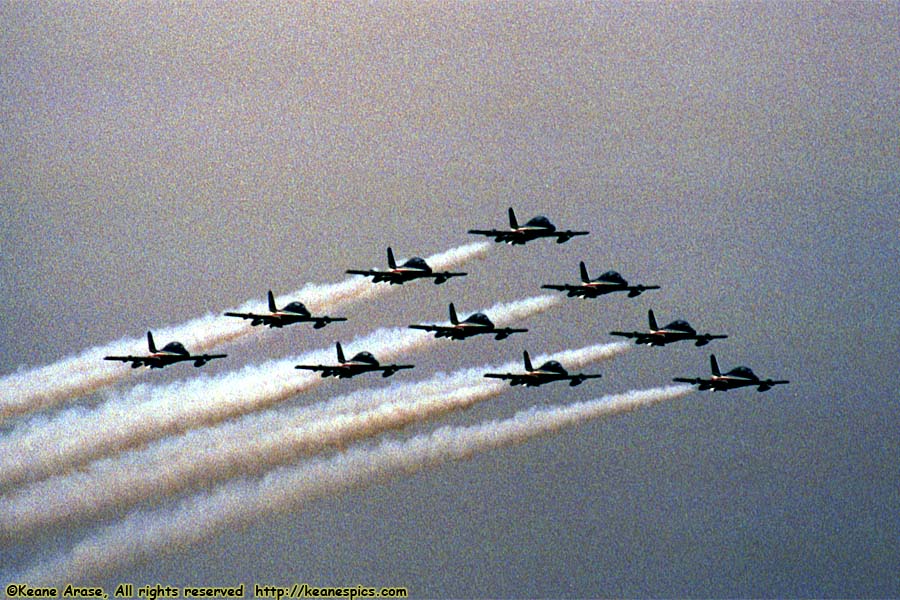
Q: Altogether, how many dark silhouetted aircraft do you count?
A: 10